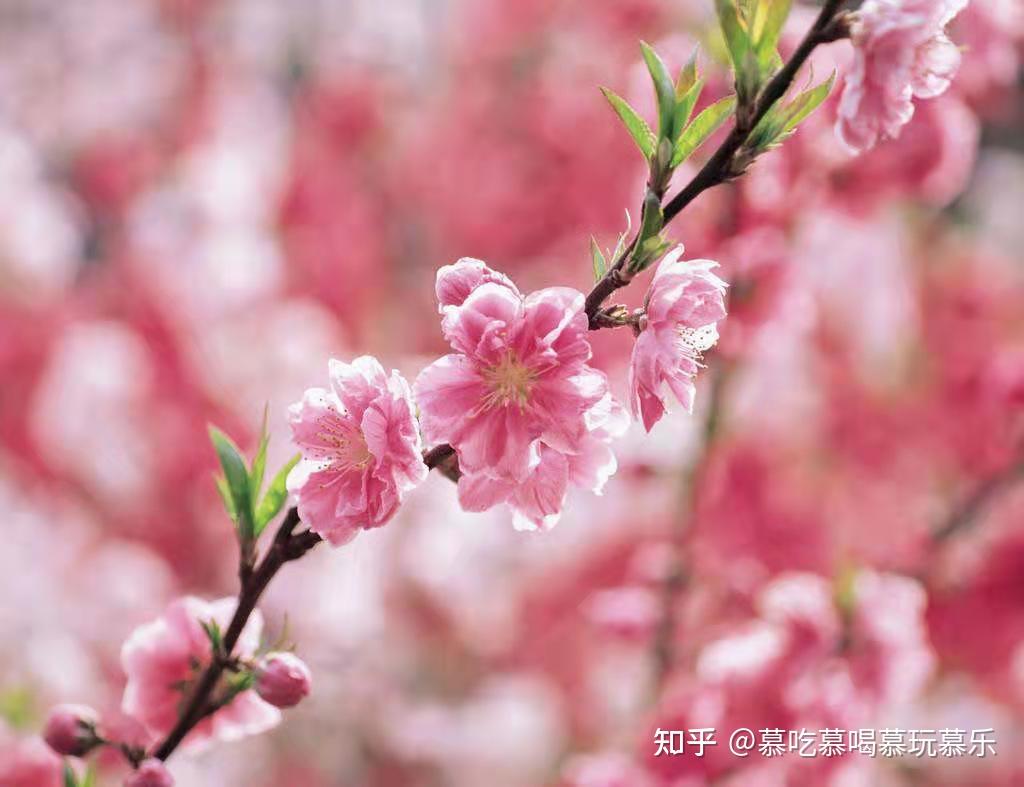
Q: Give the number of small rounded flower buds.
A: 3